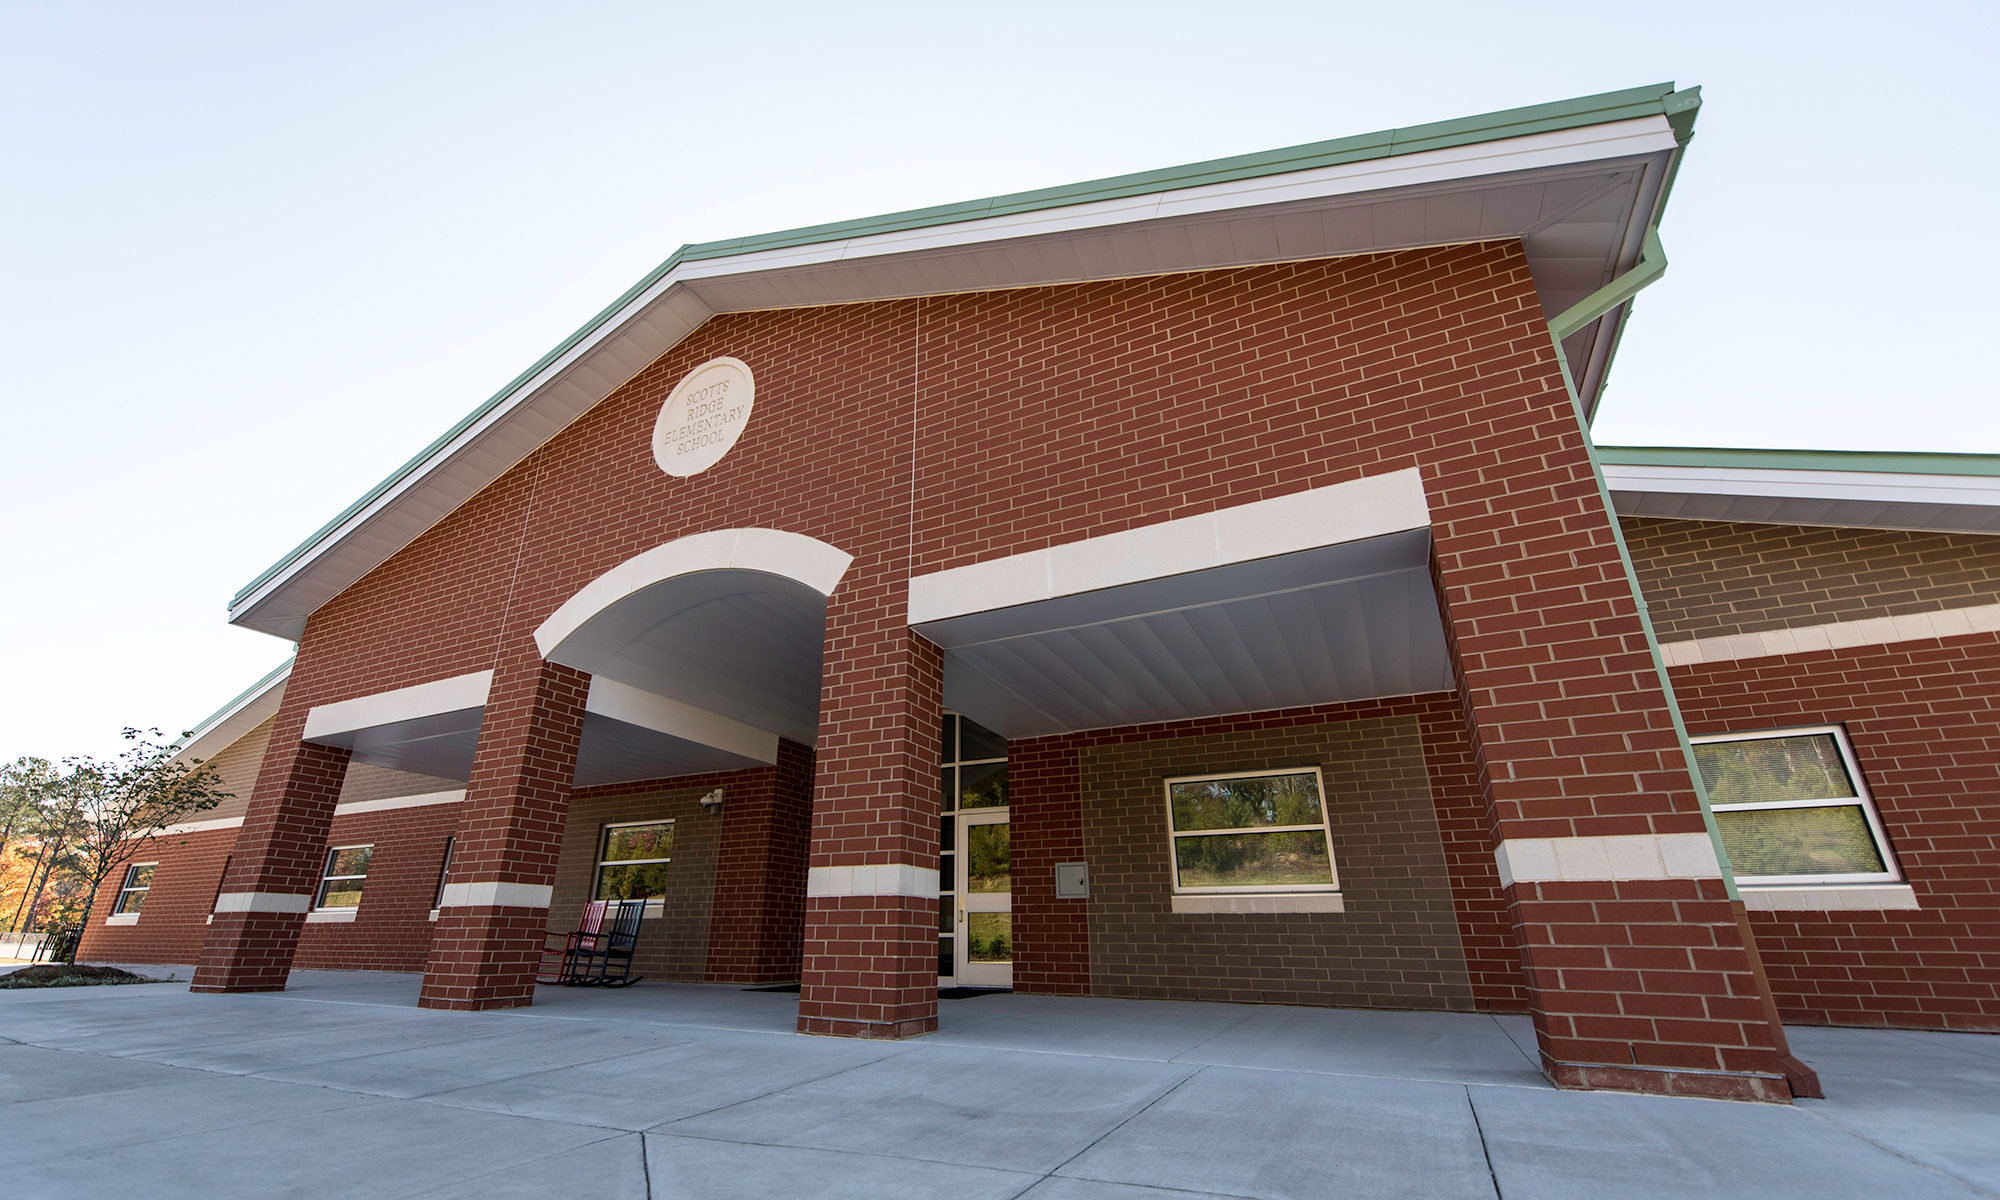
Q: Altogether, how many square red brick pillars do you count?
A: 4